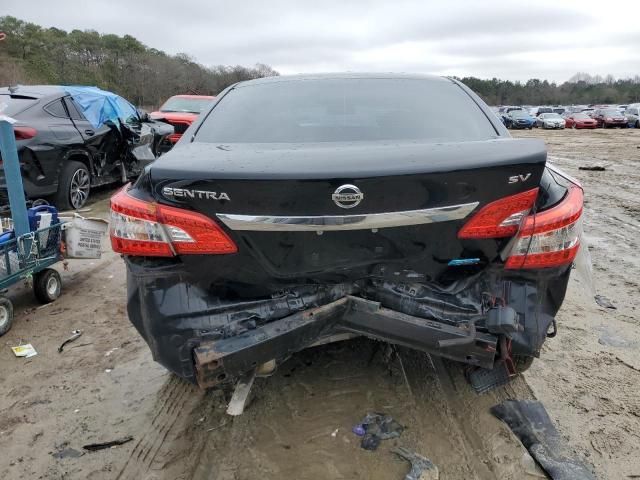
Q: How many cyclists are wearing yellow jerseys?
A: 0